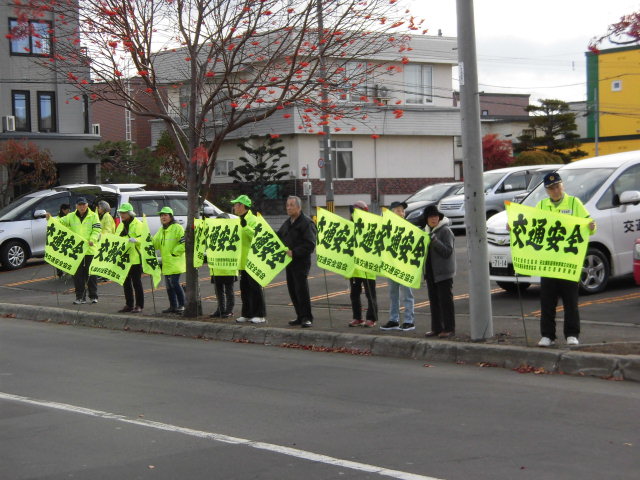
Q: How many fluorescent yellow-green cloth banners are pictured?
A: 10